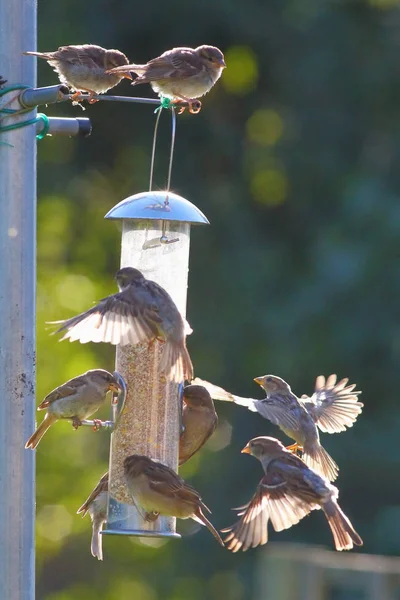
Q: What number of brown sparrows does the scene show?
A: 9